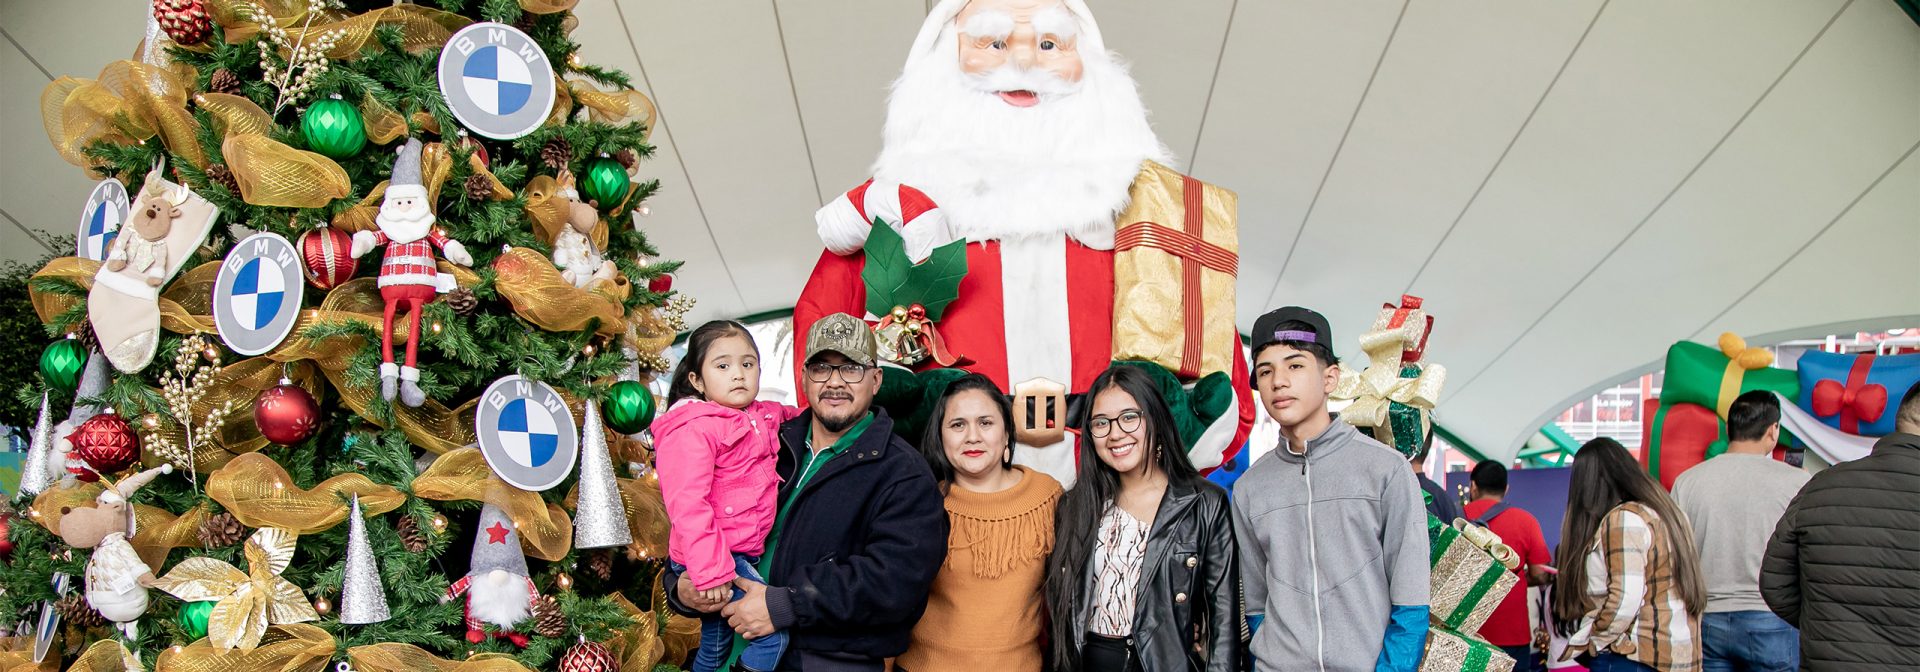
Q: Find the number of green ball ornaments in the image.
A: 5